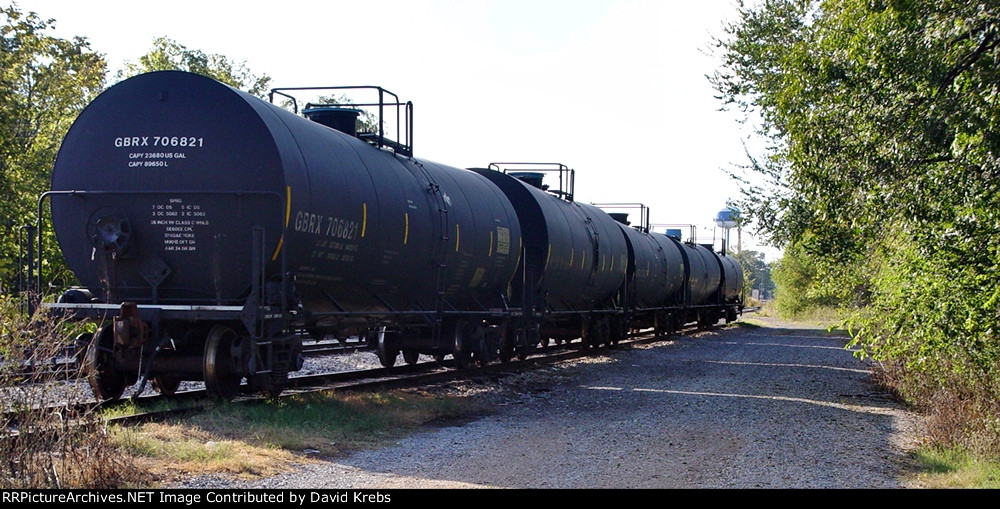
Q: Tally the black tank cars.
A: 5